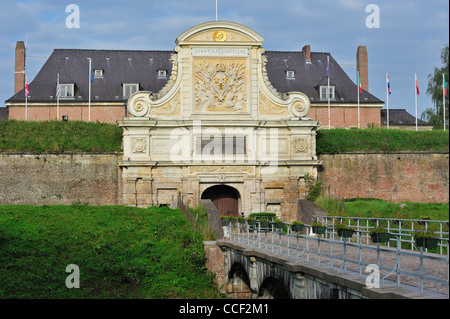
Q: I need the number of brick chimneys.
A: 3